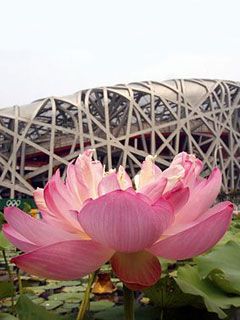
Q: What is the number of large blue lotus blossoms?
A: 0